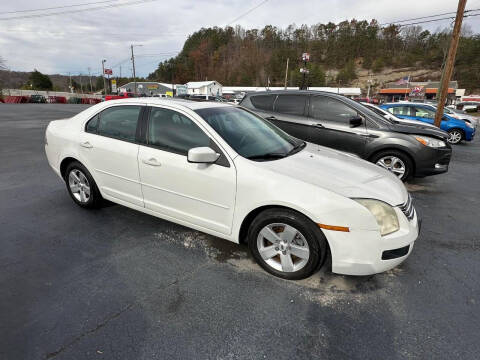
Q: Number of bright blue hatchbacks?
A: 1